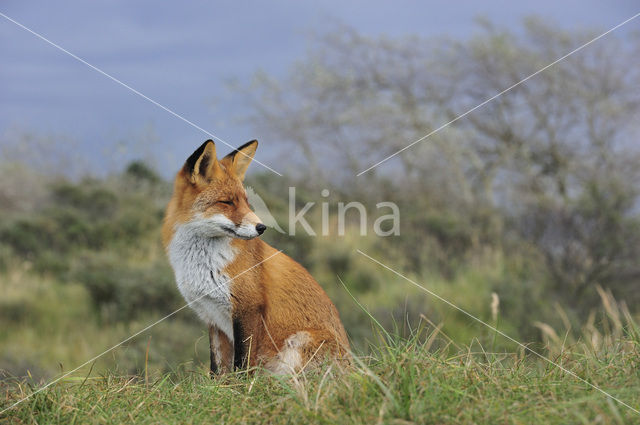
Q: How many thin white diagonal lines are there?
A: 4